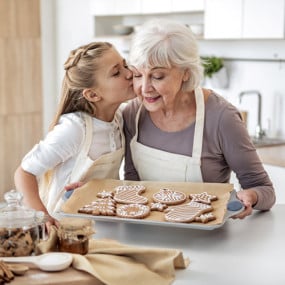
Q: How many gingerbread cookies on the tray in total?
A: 9